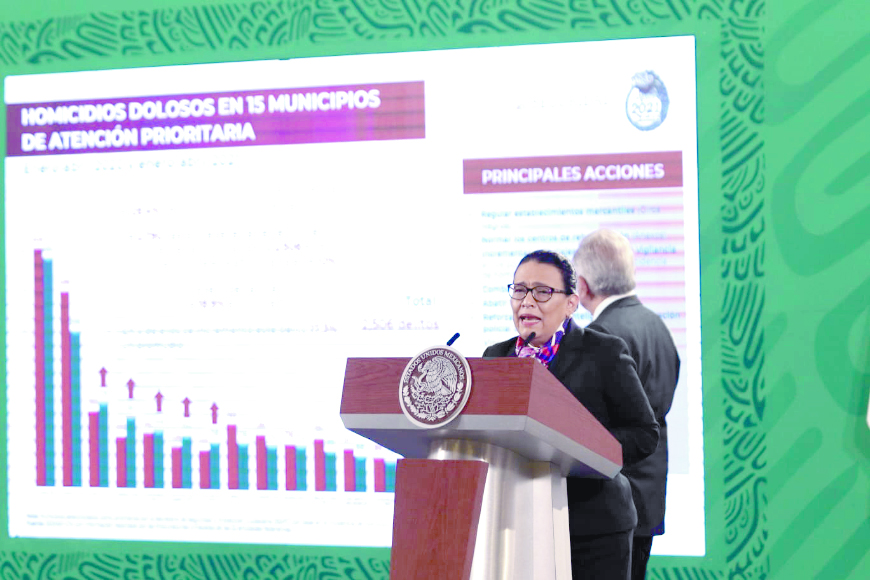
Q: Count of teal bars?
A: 13